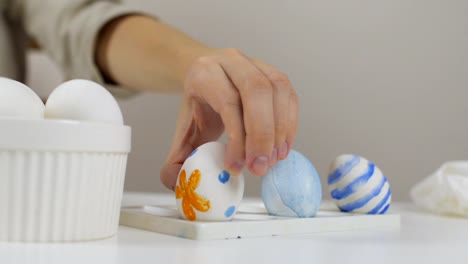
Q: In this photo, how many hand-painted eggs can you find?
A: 3